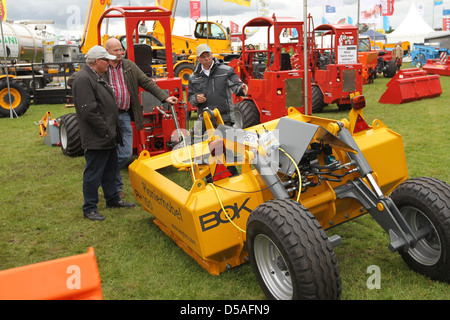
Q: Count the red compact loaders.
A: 3